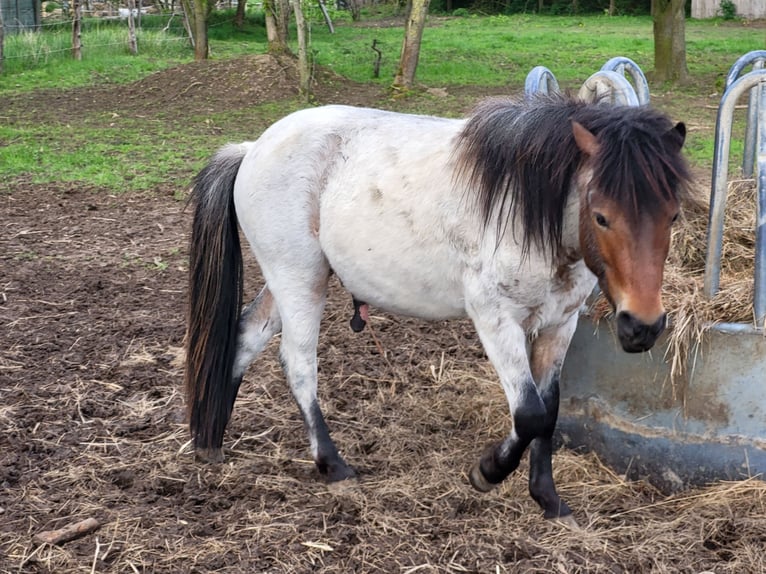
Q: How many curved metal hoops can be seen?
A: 5